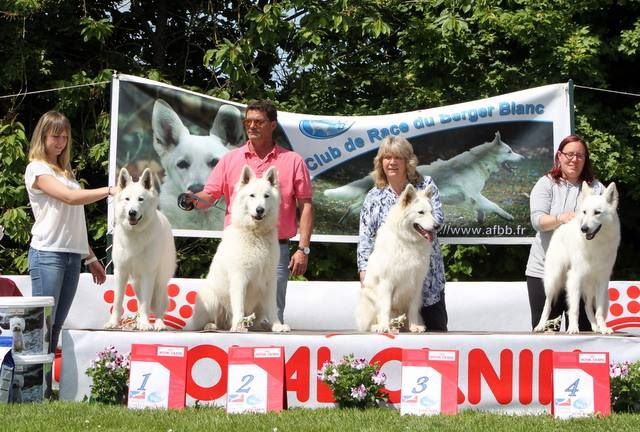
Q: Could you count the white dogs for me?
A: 4